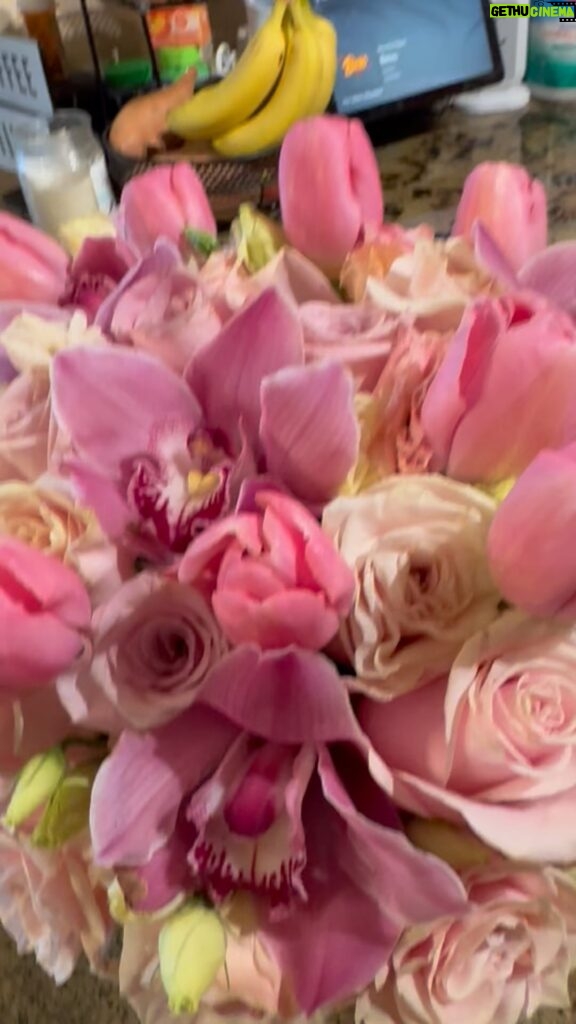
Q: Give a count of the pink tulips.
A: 8